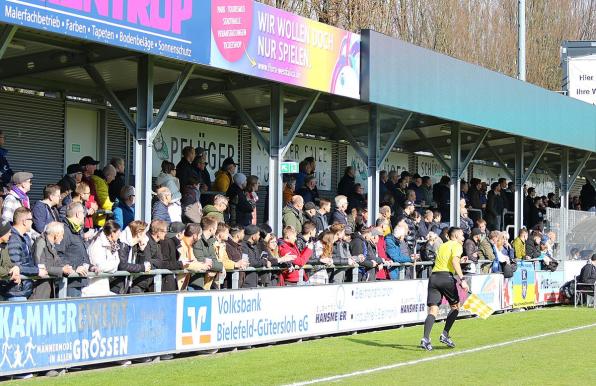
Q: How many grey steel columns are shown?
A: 6